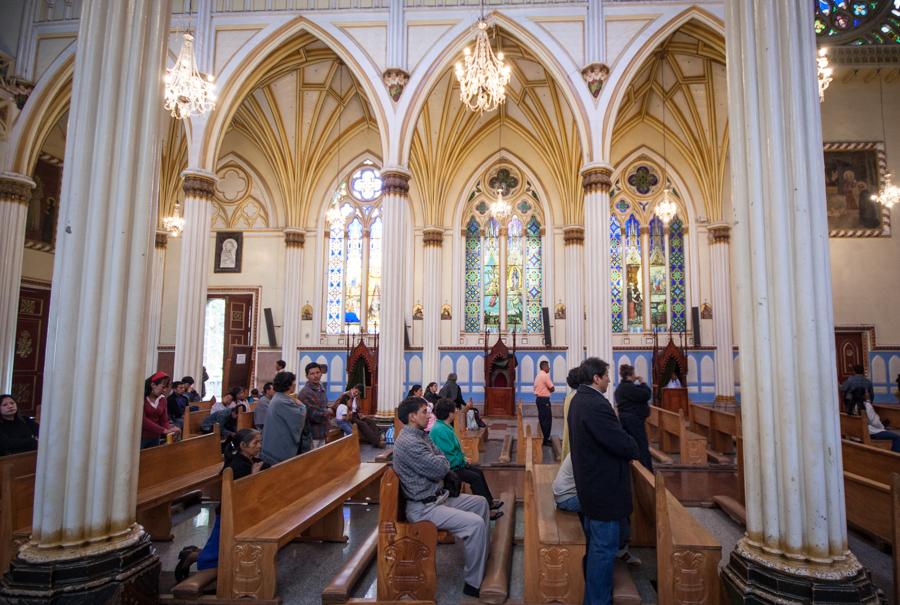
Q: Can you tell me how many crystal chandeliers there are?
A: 8